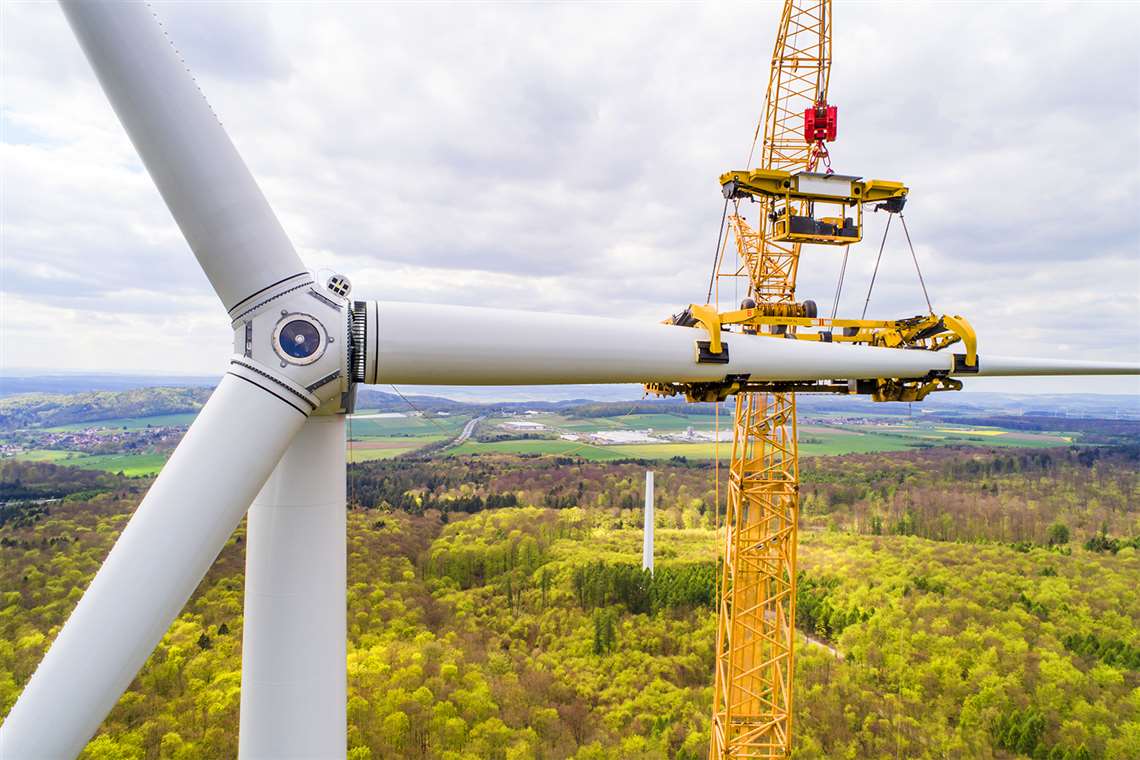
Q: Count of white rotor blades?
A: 3